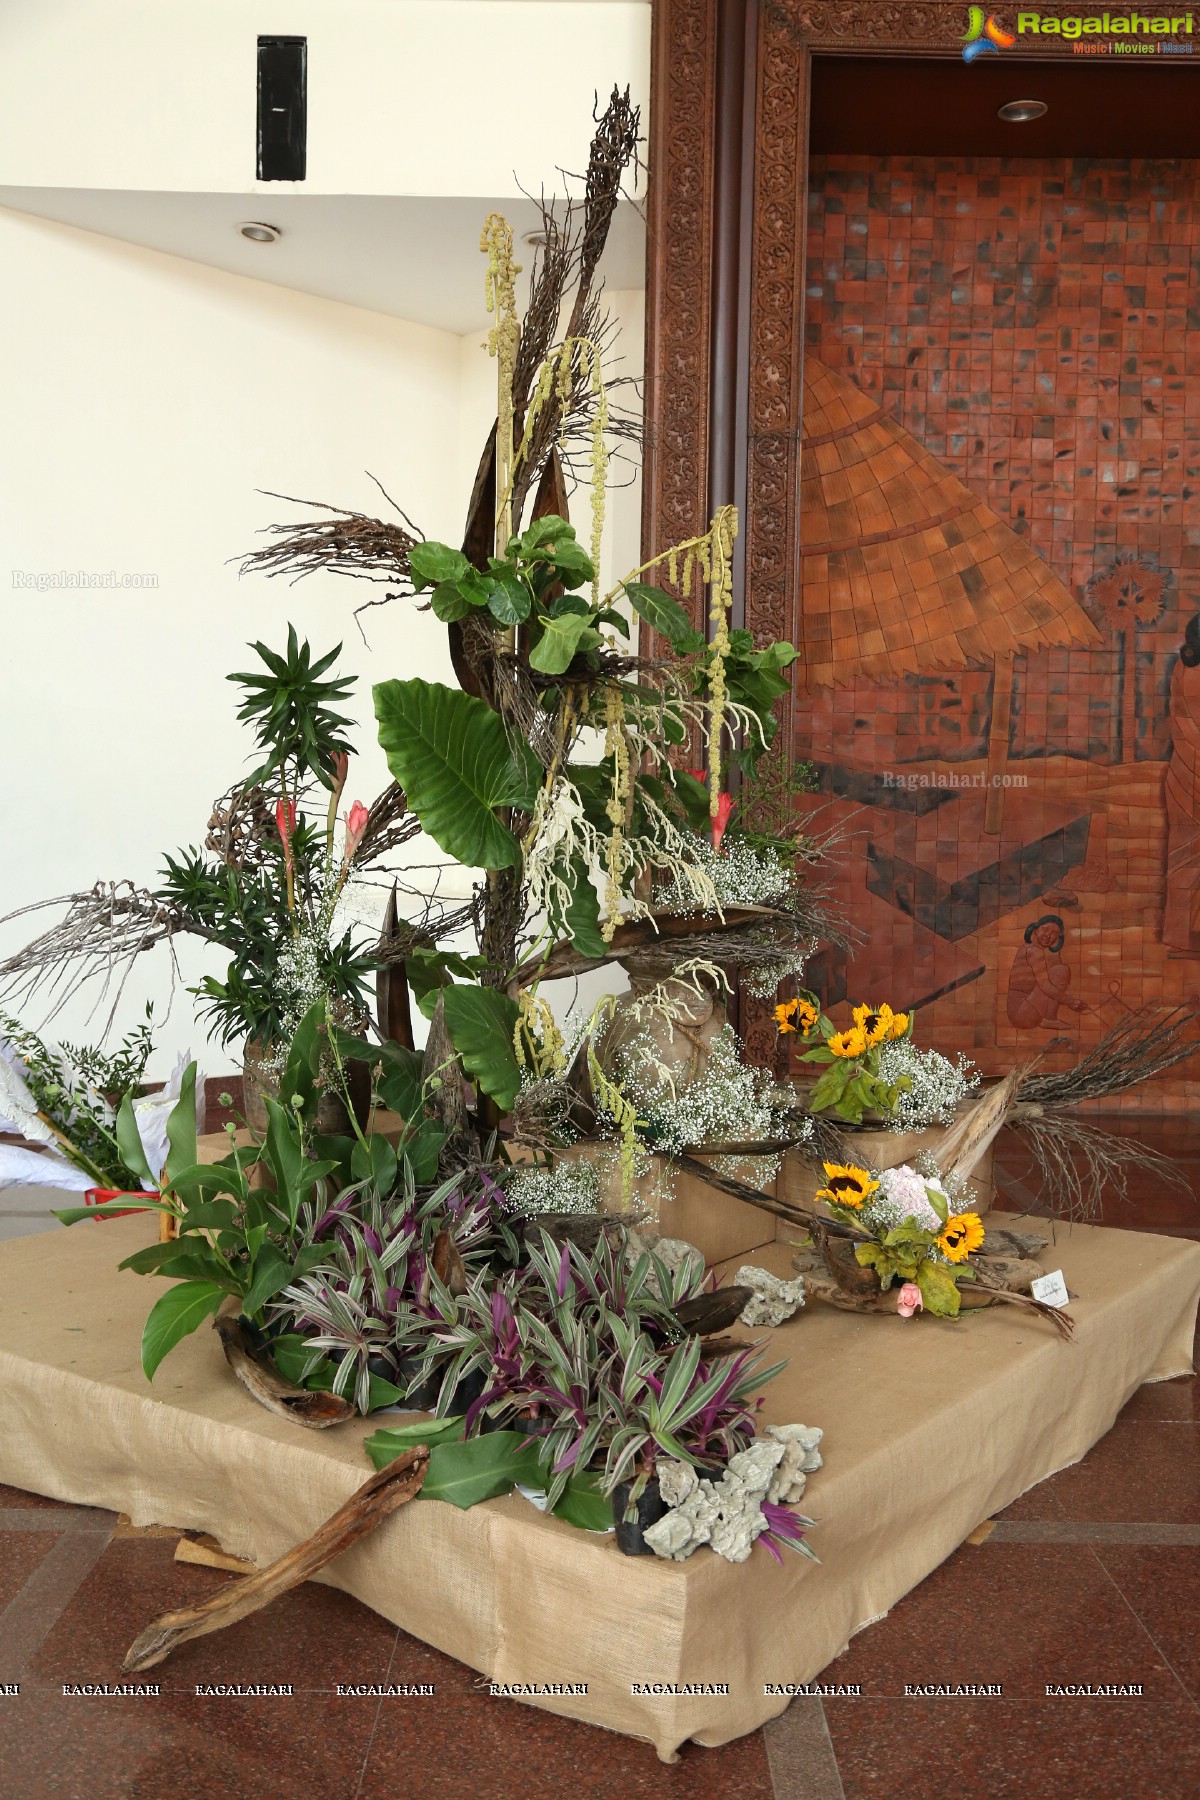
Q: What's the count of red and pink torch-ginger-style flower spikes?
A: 5